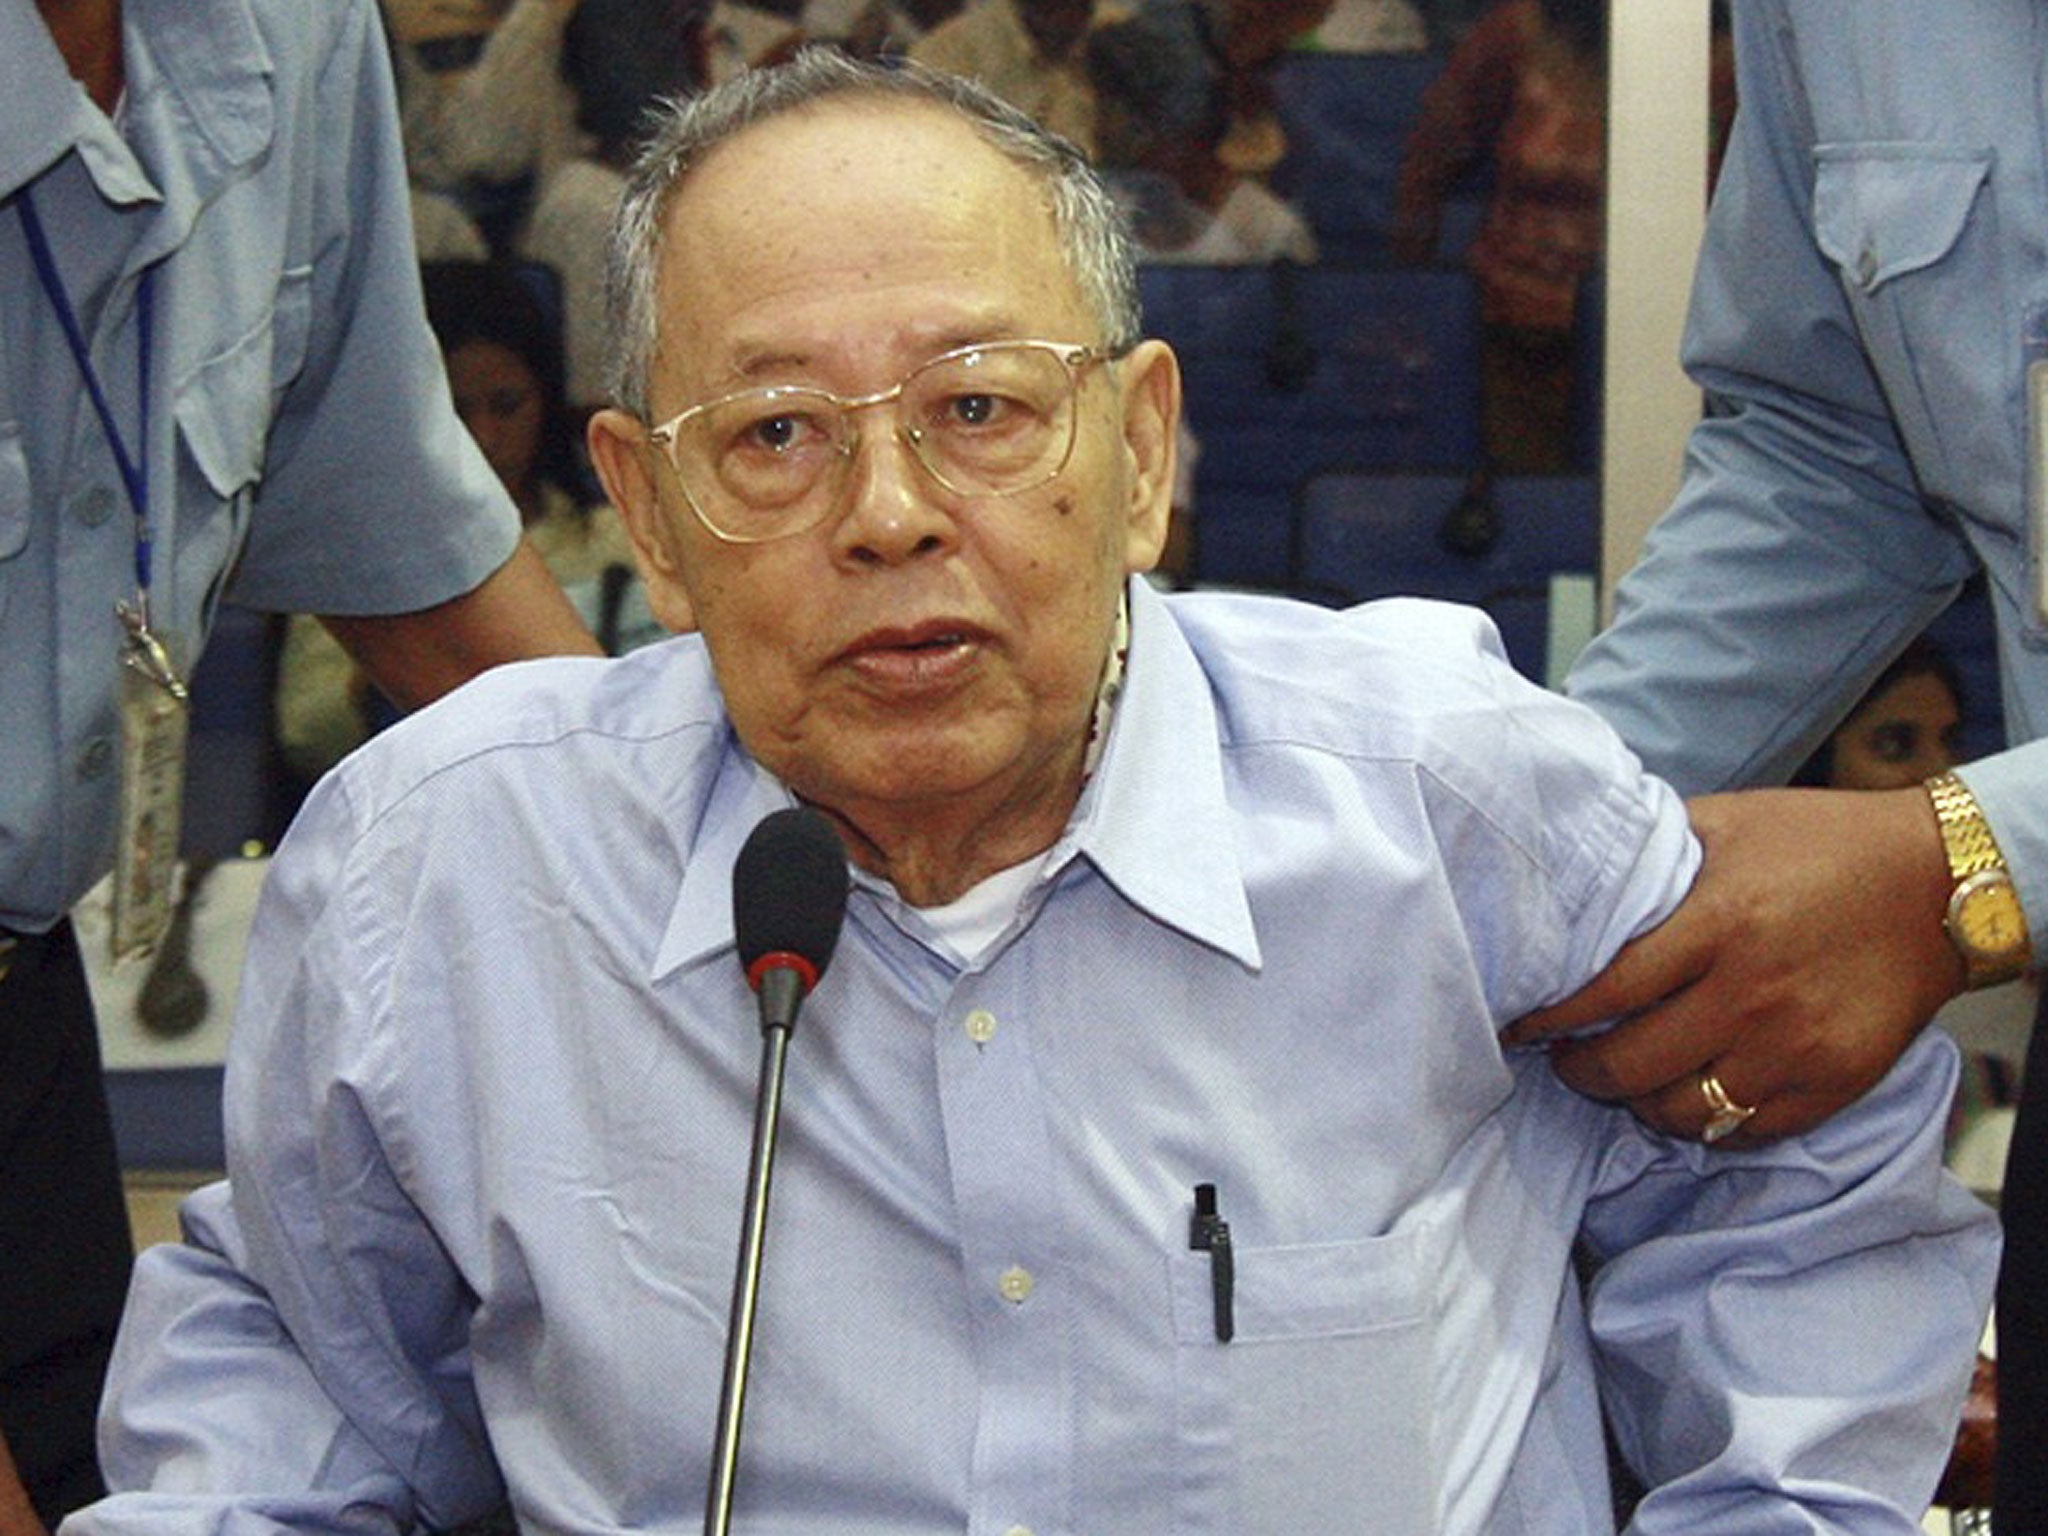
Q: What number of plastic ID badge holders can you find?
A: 2